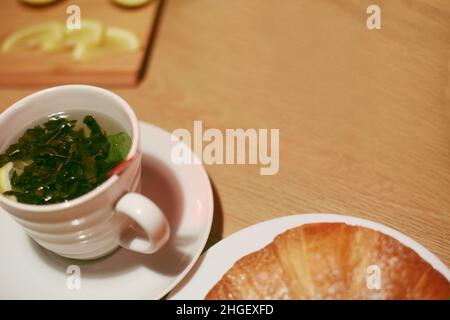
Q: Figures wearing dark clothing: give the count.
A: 0